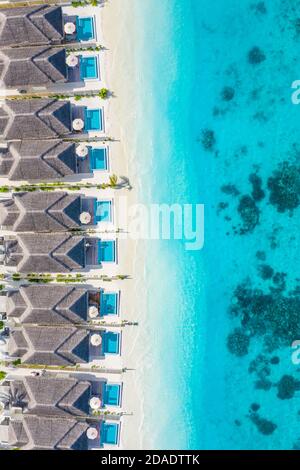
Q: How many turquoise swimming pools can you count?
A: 10